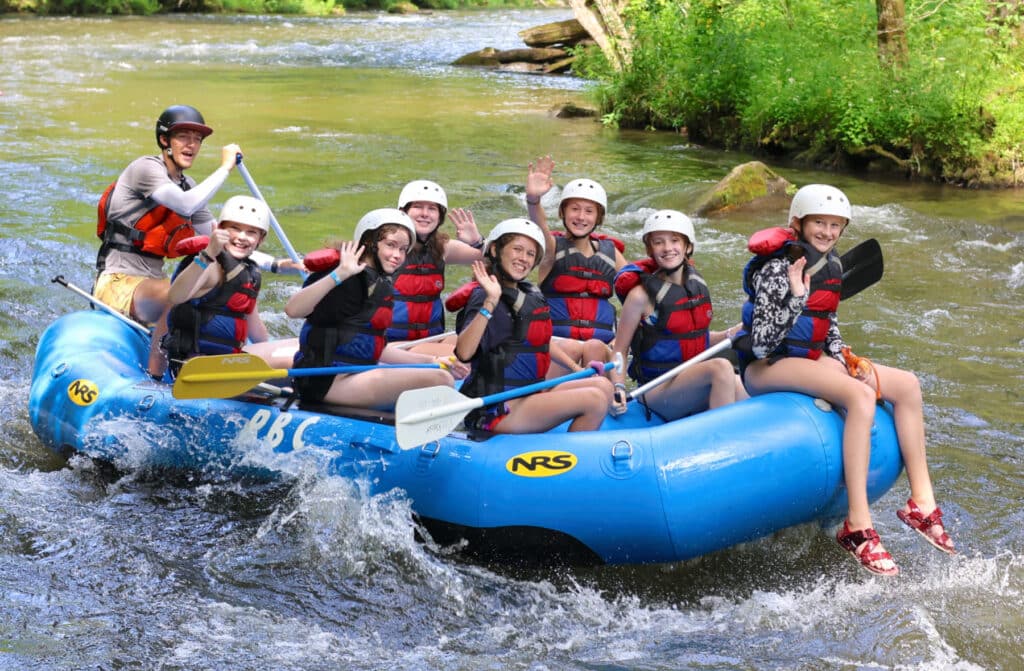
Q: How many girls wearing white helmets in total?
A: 7